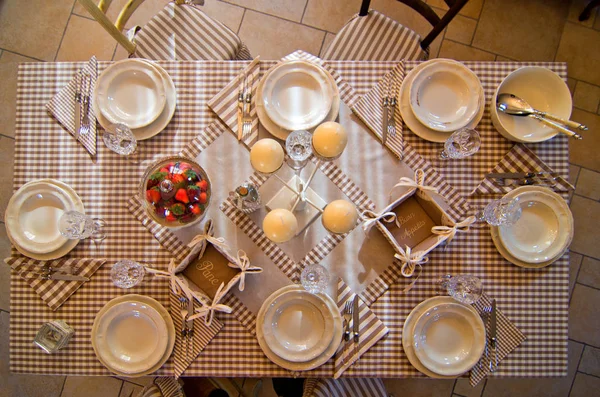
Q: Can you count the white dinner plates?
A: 8